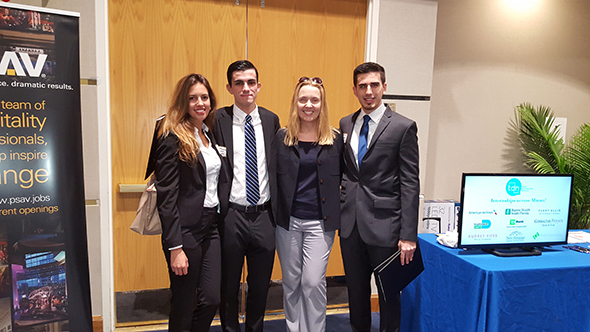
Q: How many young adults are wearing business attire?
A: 4